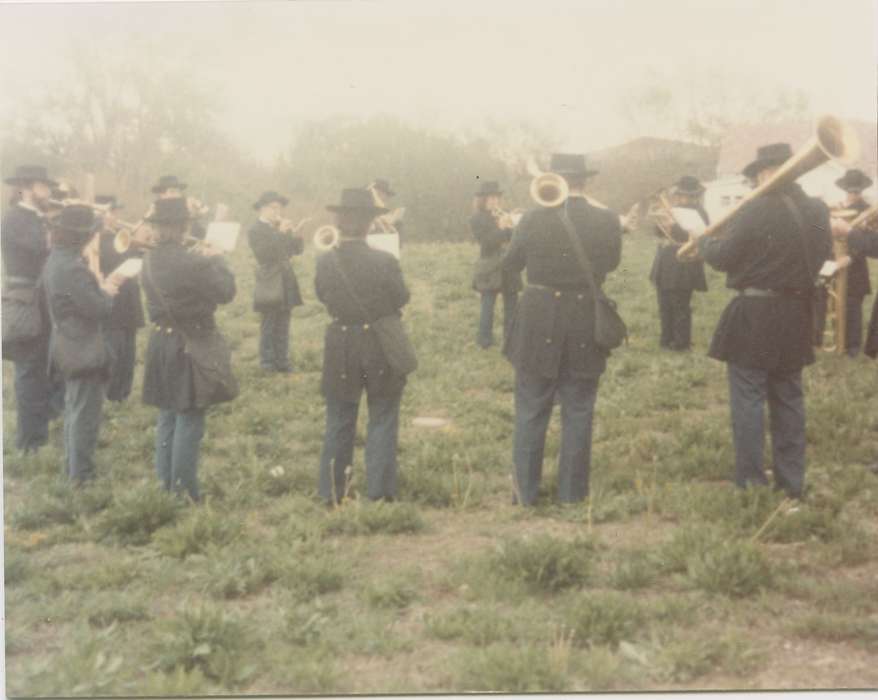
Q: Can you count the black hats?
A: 14